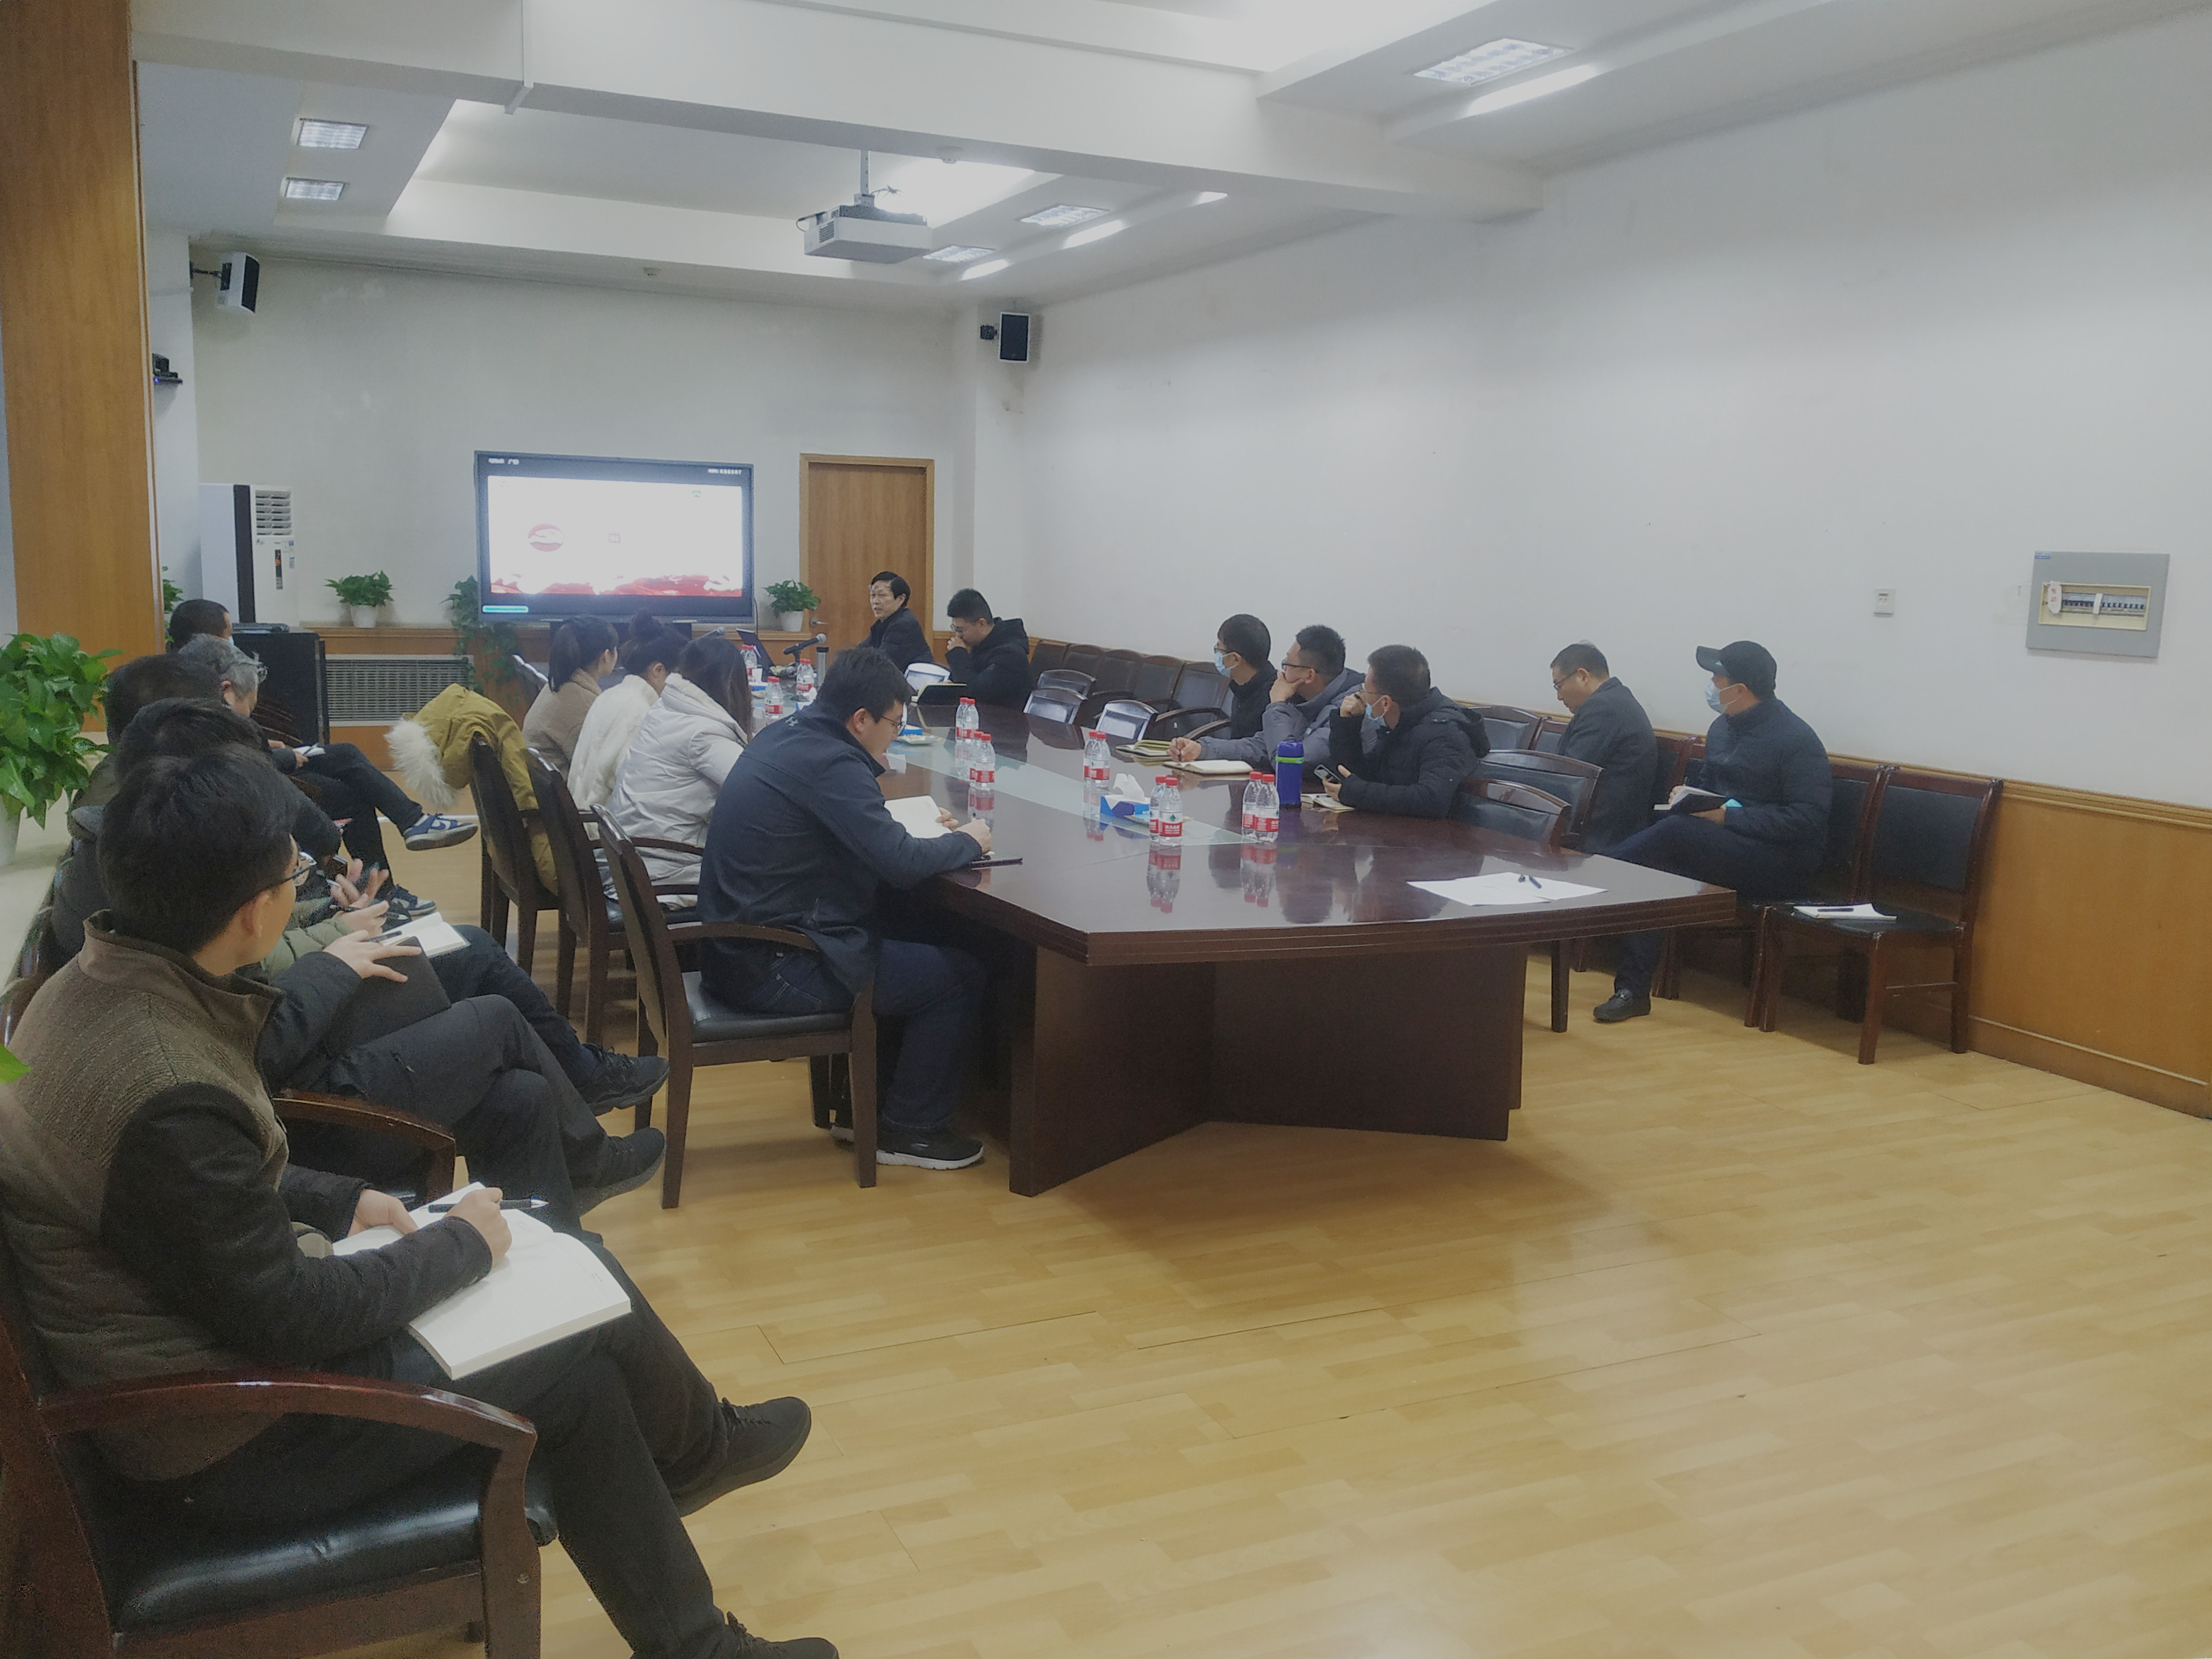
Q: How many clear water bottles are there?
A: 13